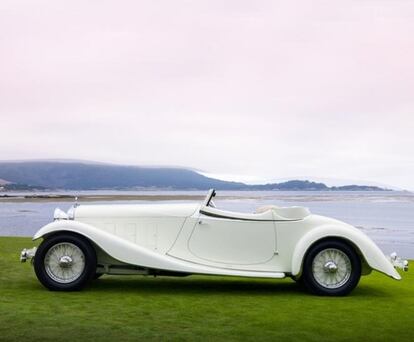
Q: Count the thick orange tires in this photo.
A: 0